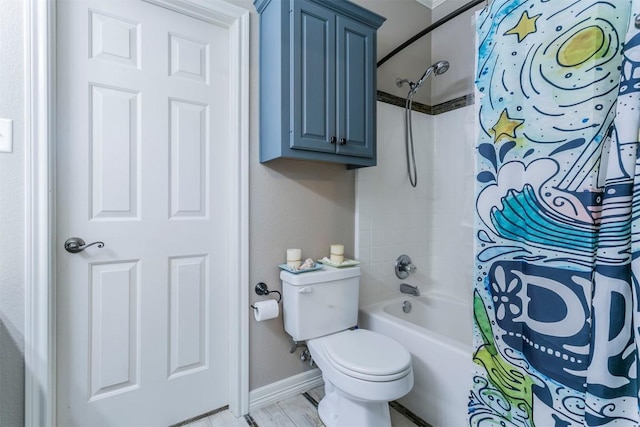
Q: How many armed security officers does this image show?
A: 0